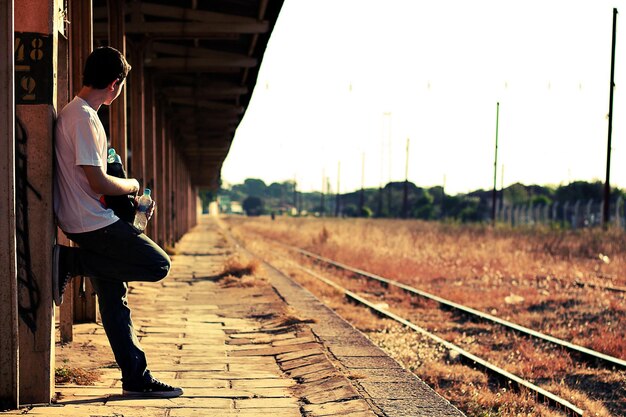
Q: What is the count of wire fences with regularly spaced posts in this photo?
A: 1